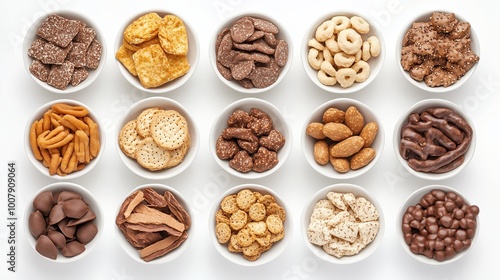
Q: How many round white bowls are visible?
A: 15